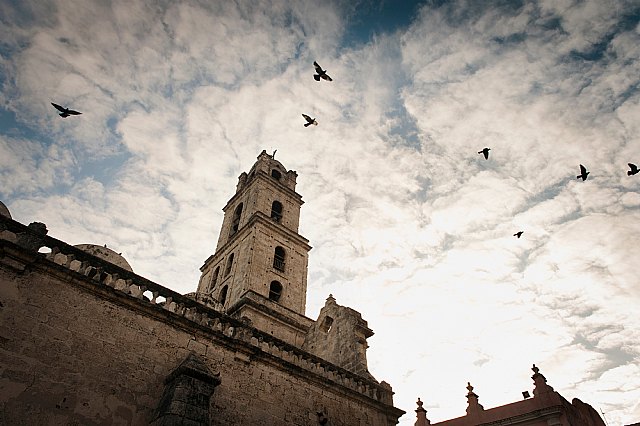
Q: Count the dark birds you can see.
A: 7